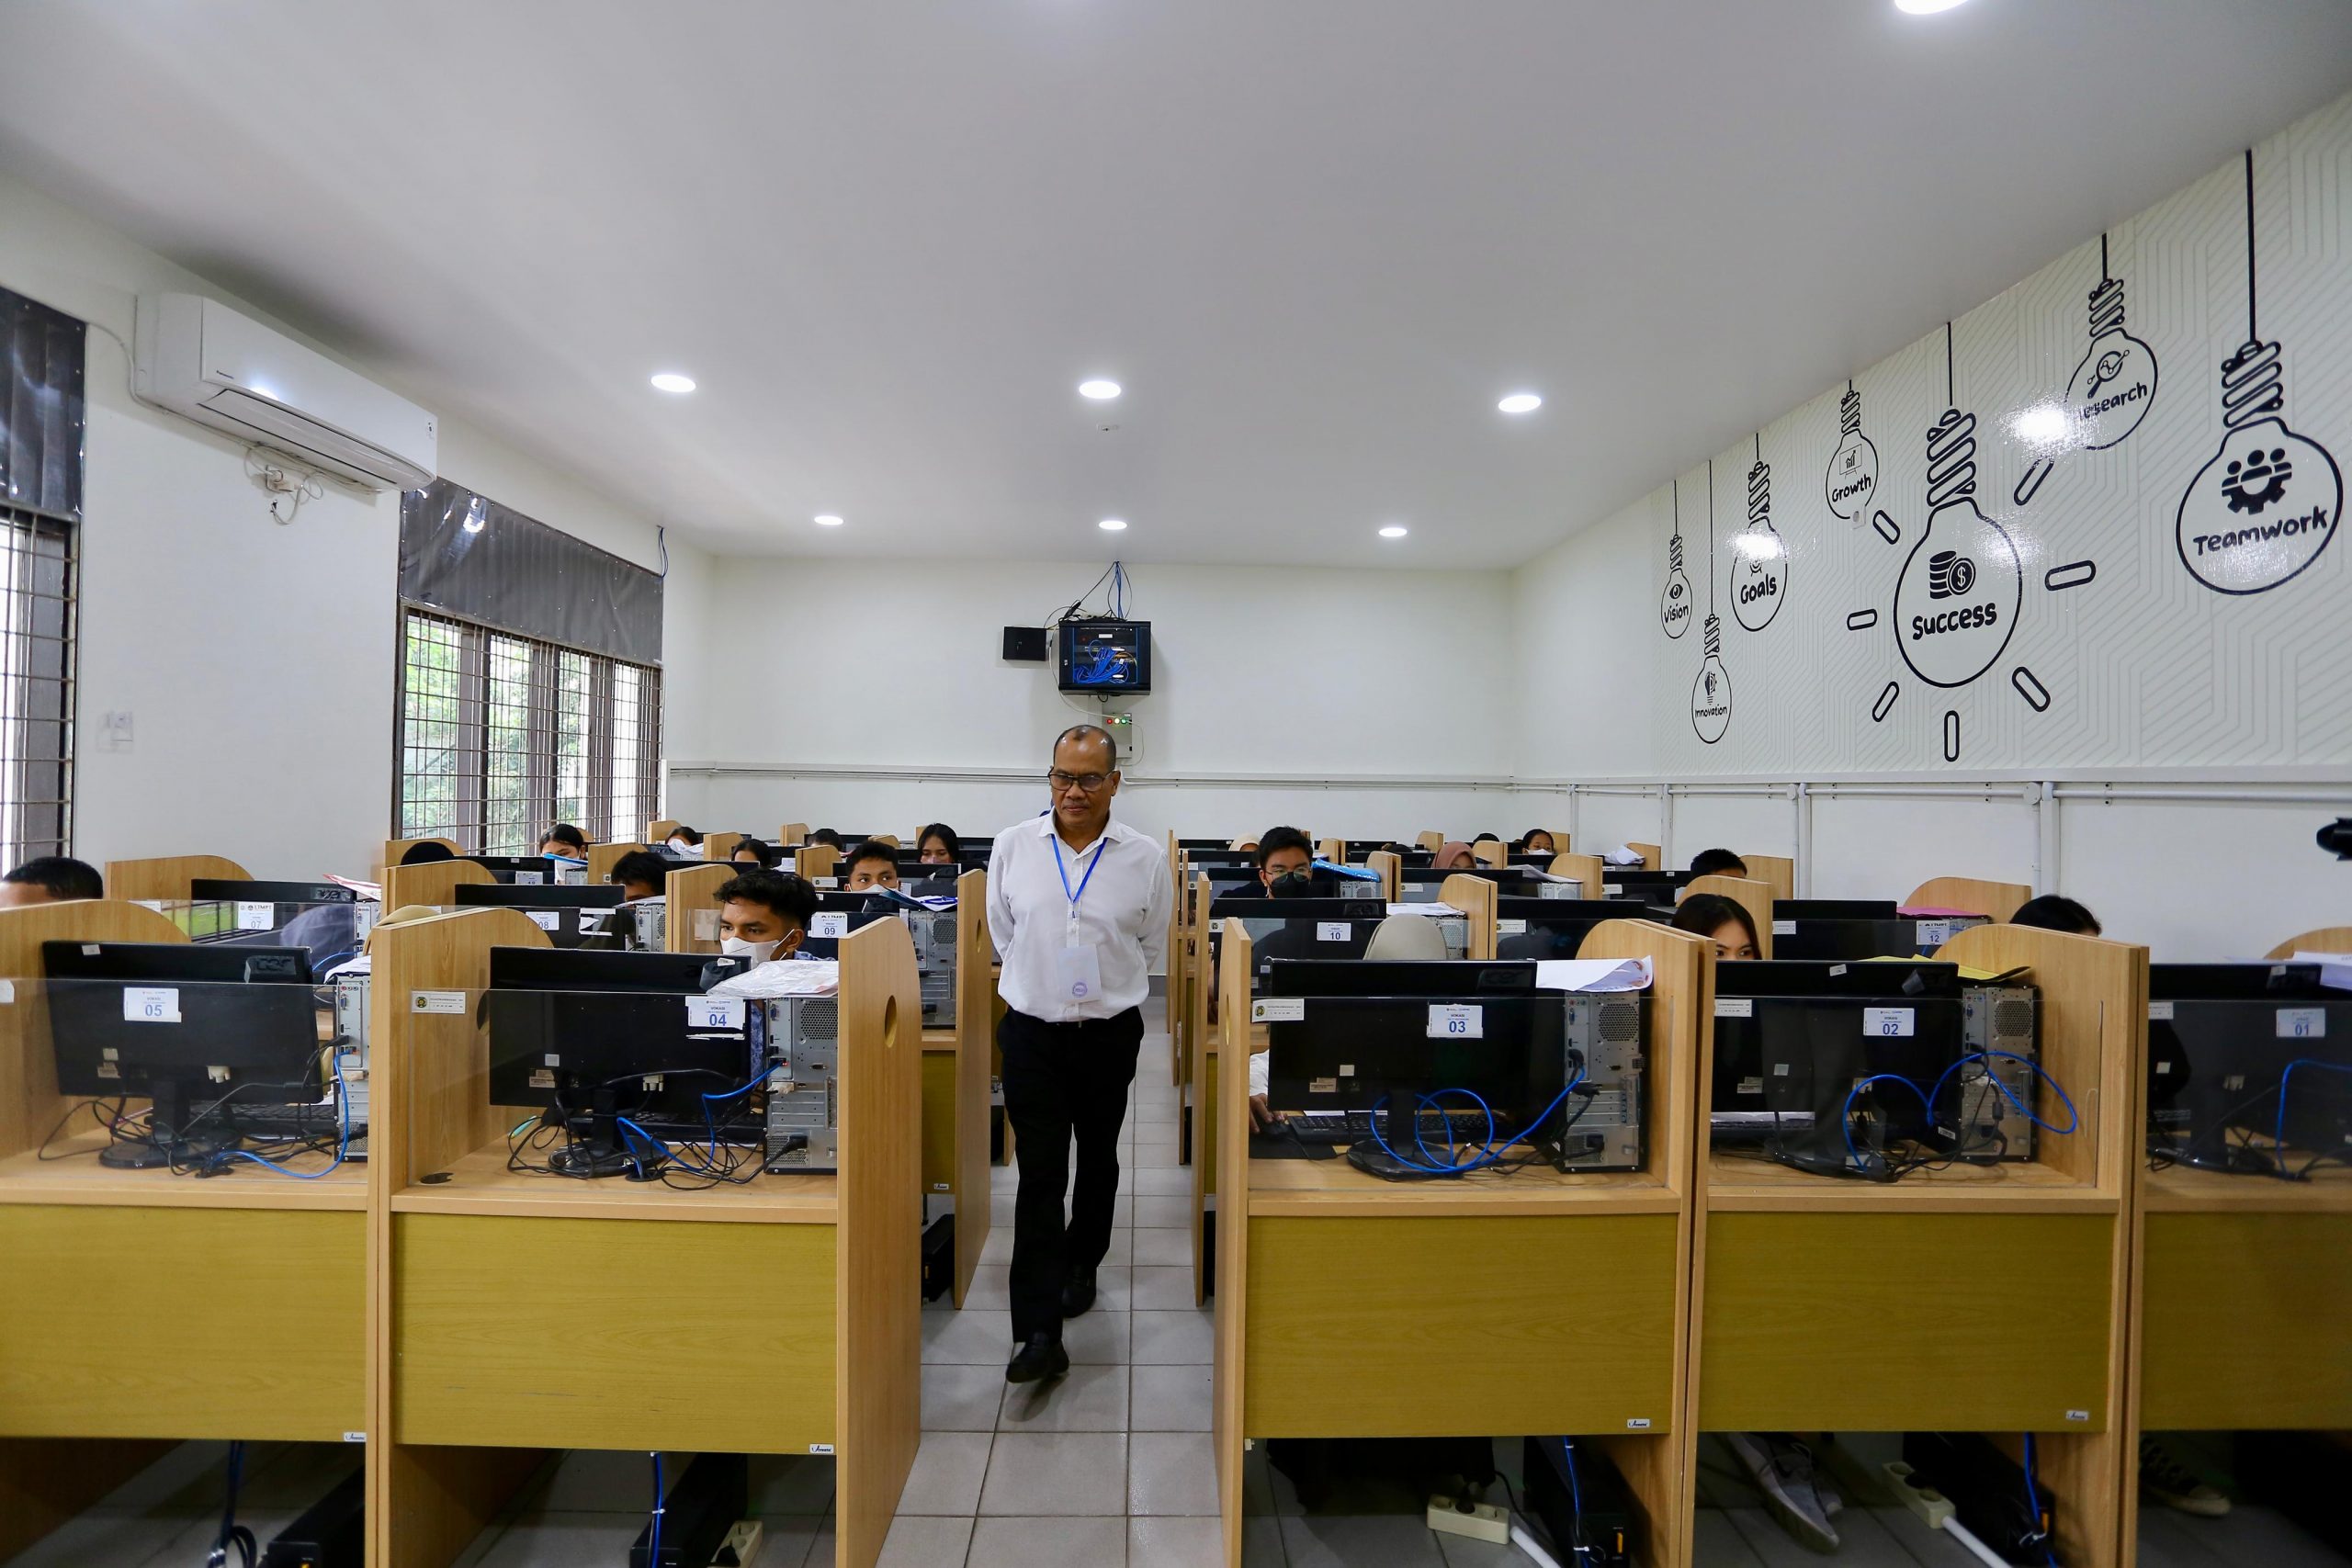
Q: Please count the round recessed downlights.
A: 7